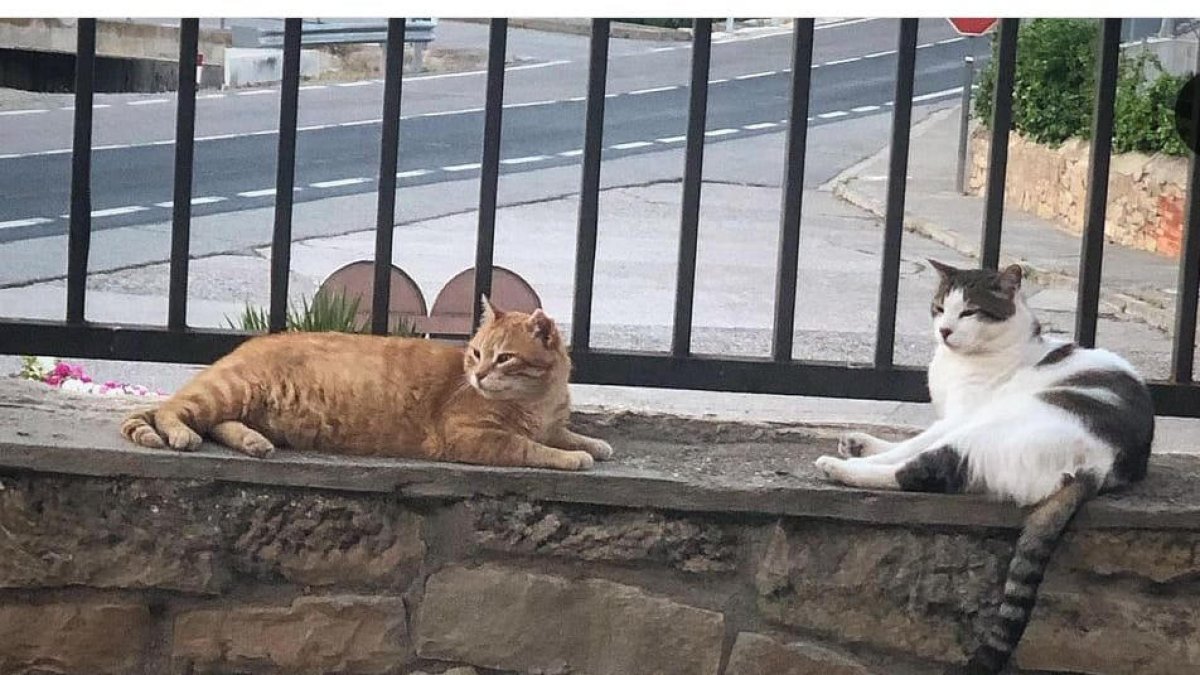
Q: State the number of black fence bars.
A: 12